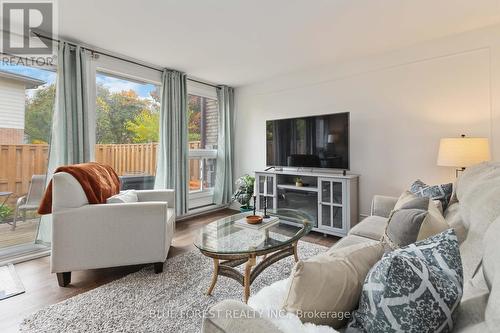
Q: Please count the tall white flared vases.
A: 0